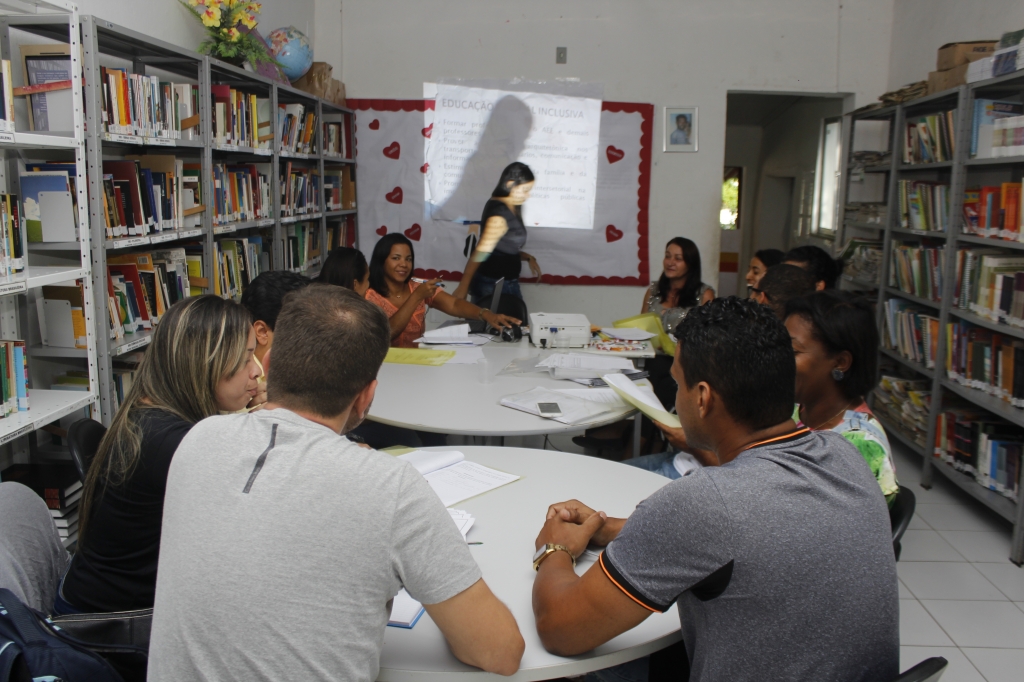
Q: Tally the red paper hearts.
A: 9